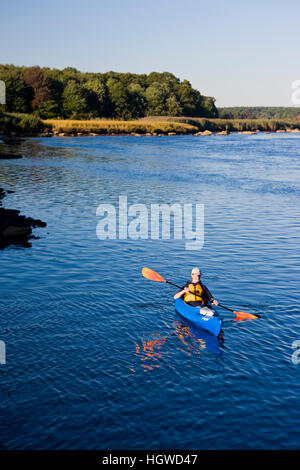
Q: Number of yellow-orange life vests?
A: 1